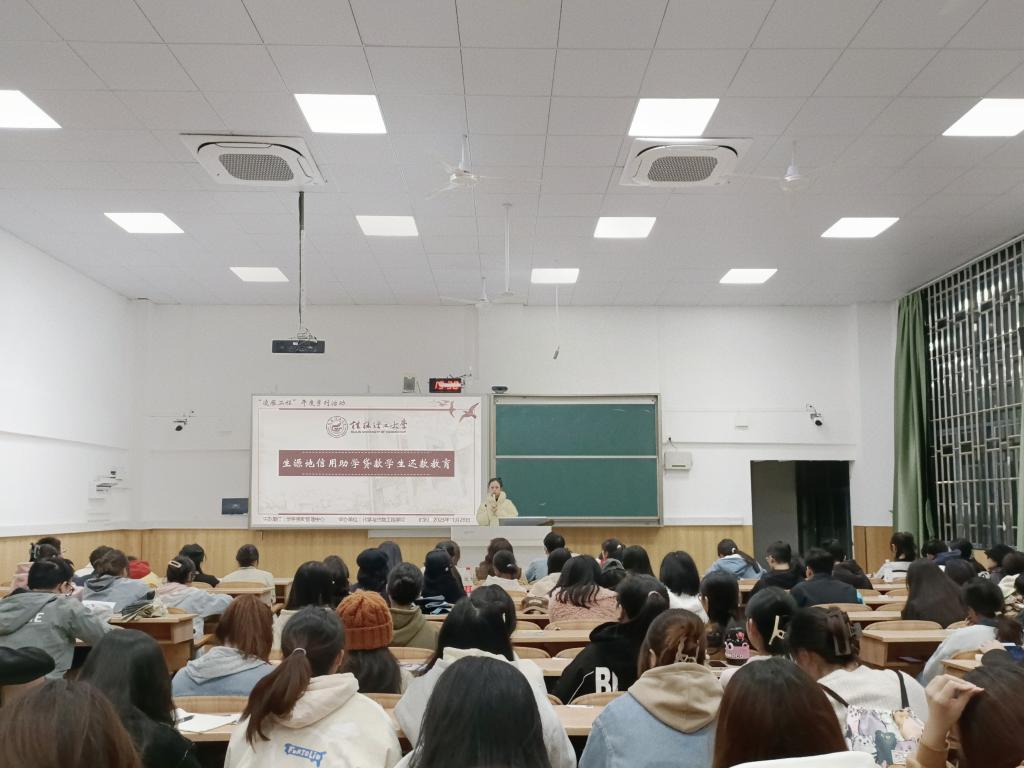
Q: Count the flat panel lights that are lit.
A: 11